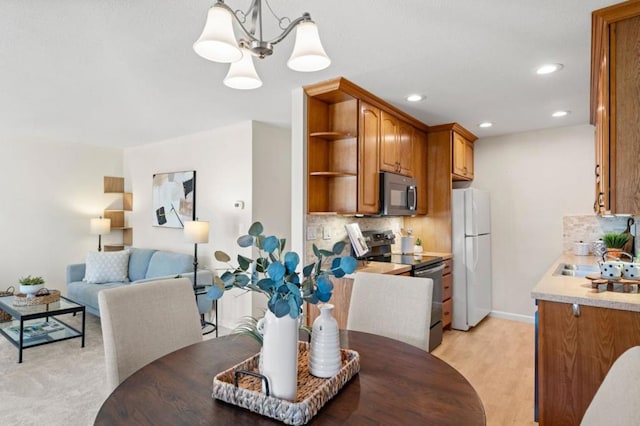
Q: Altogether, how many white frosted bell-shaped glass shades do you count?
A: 3